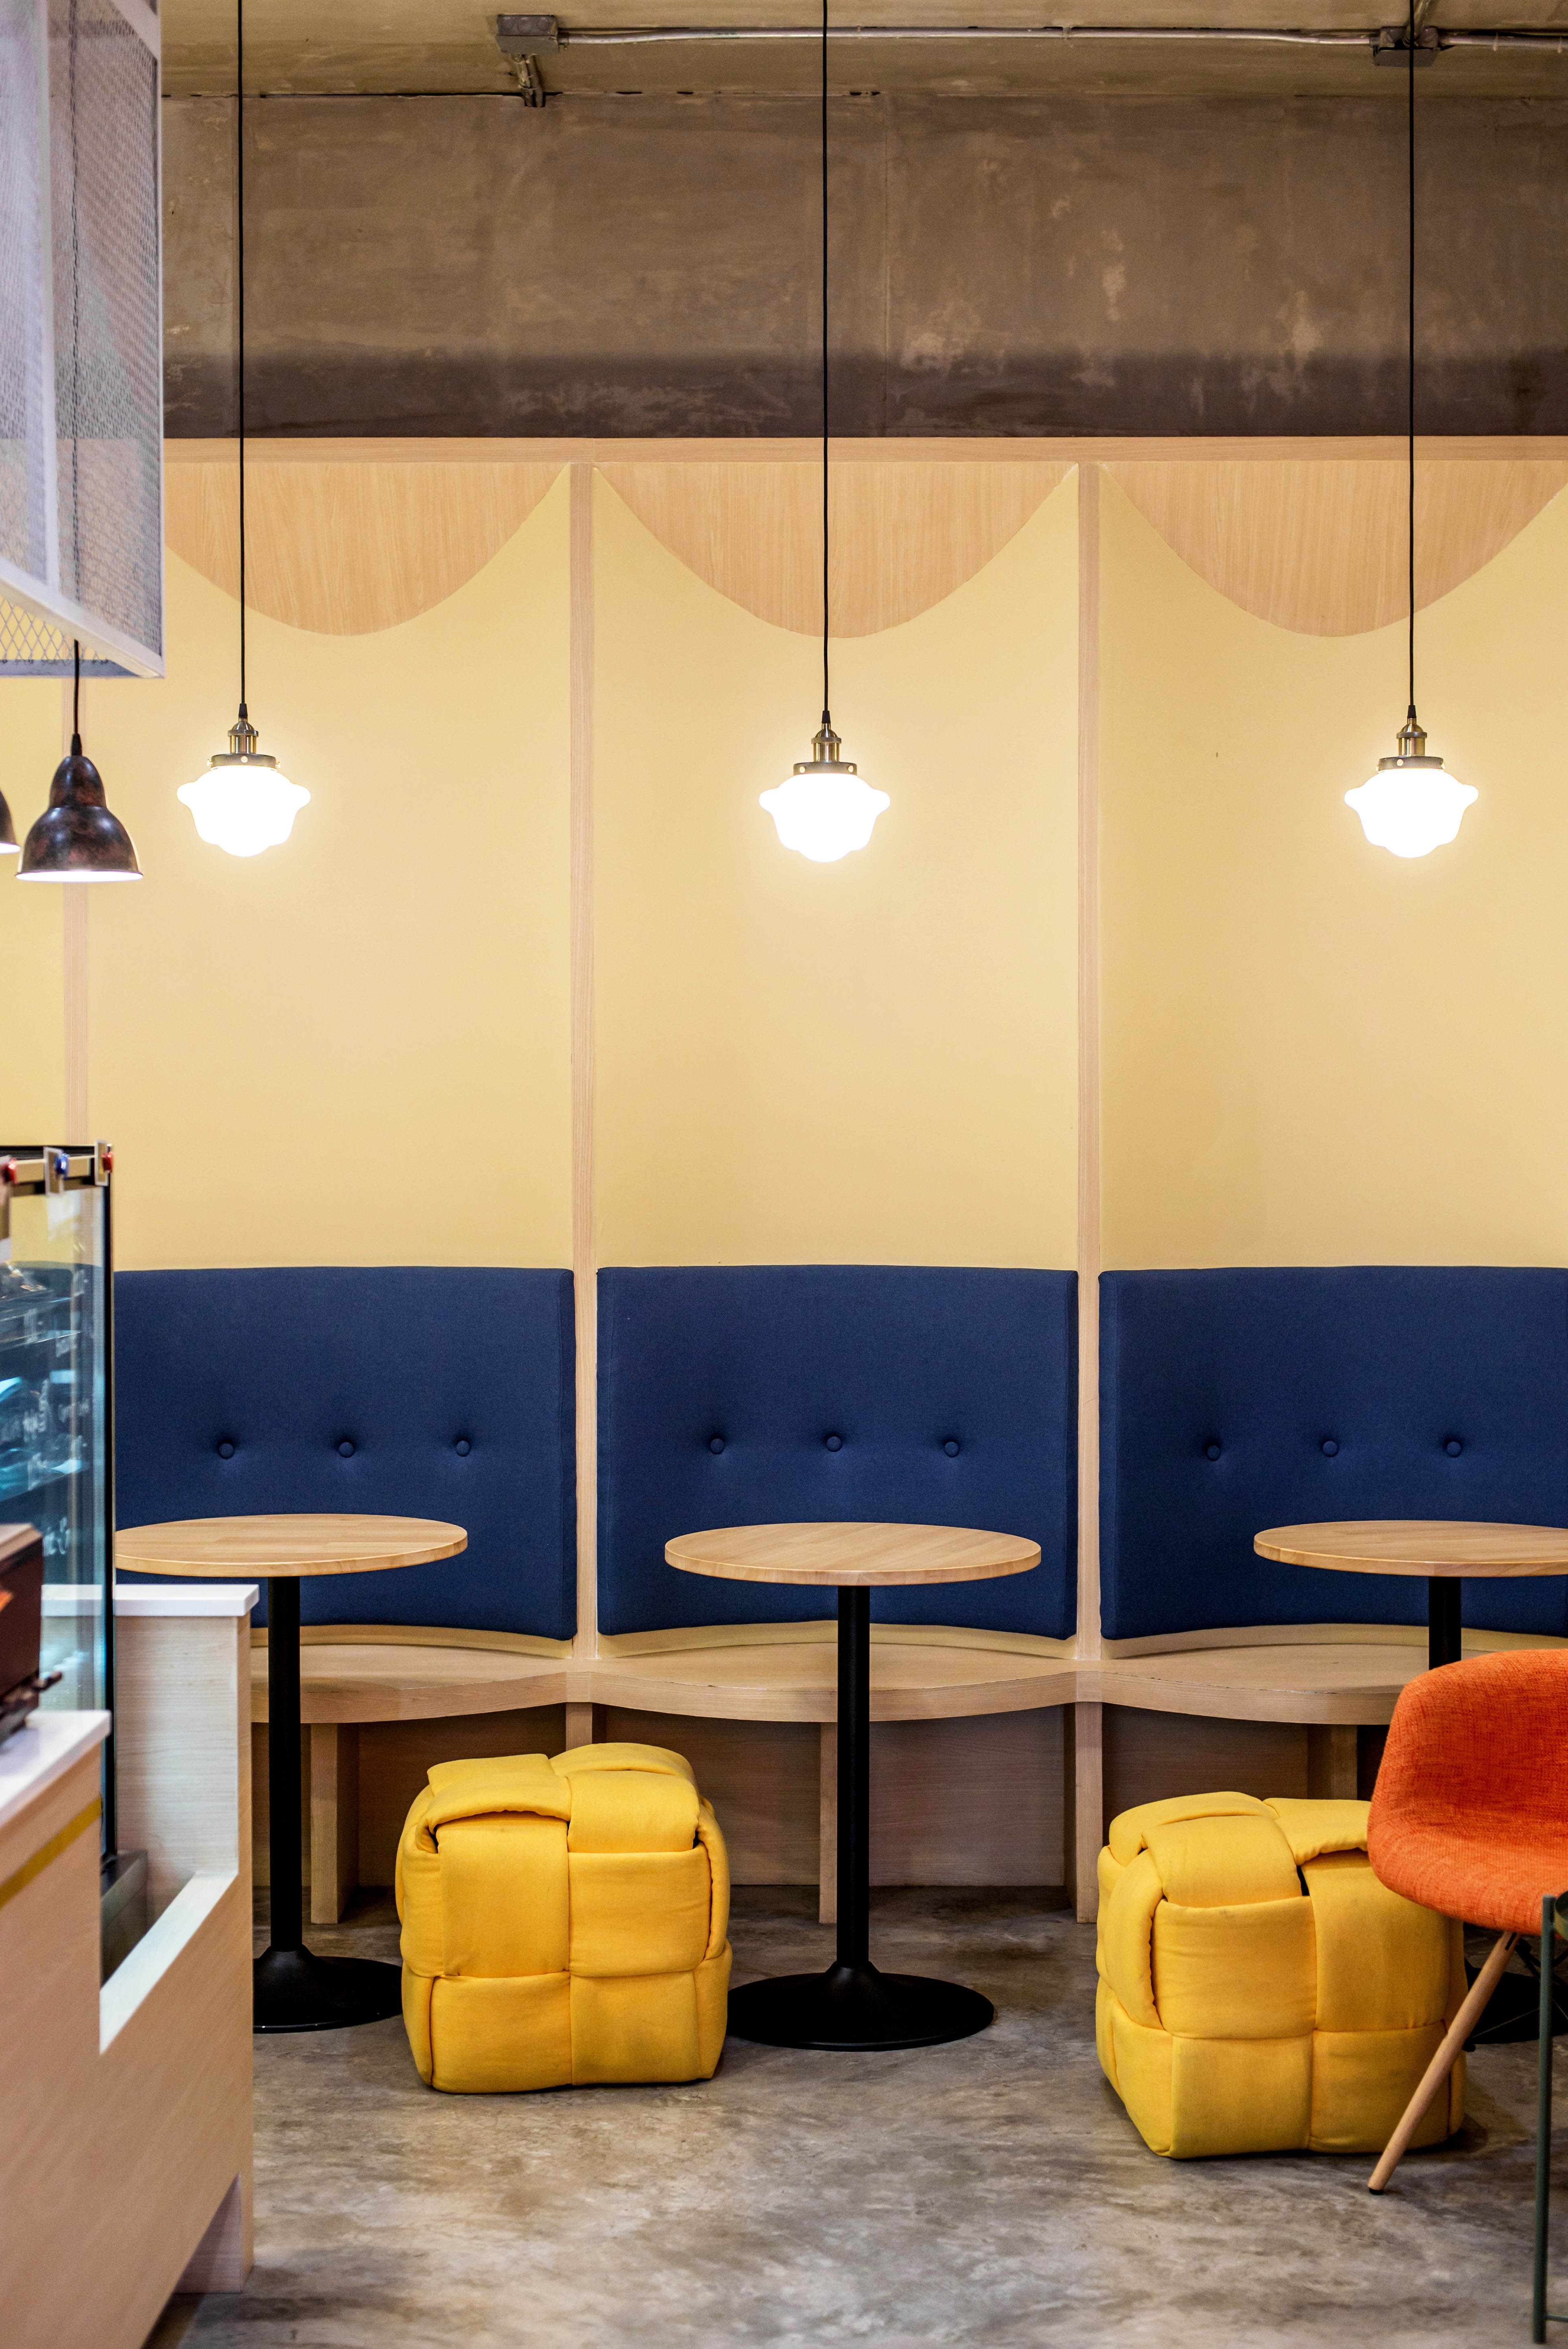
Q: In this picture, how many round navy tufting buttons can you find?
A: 9